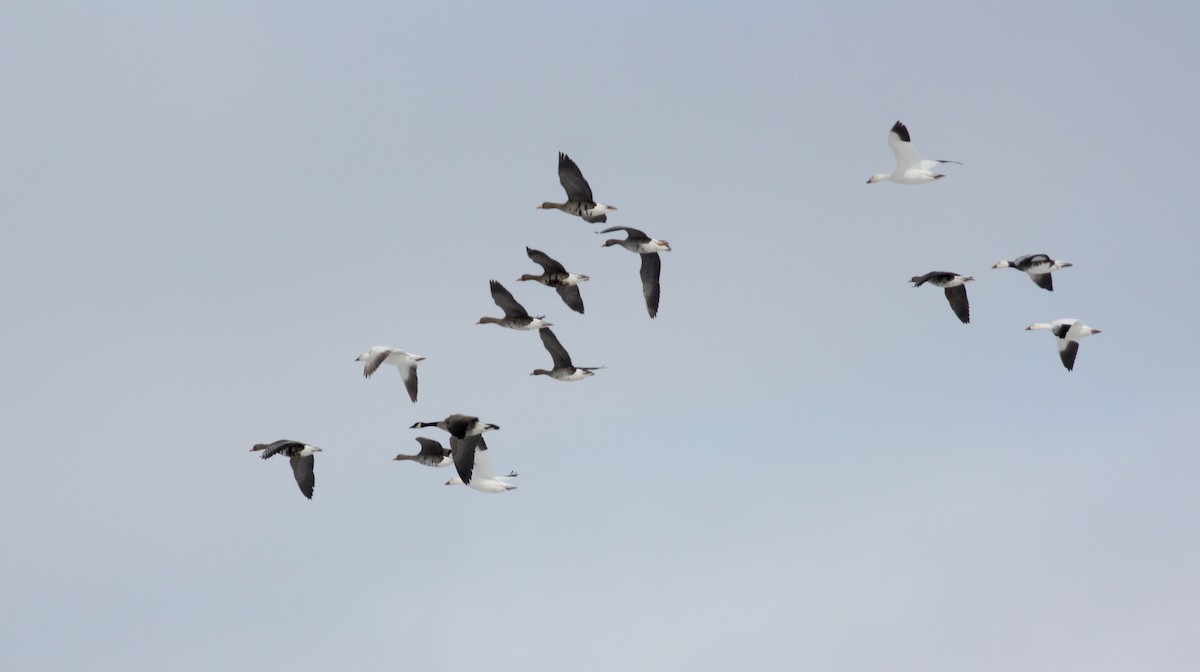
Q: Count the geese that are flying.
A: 14